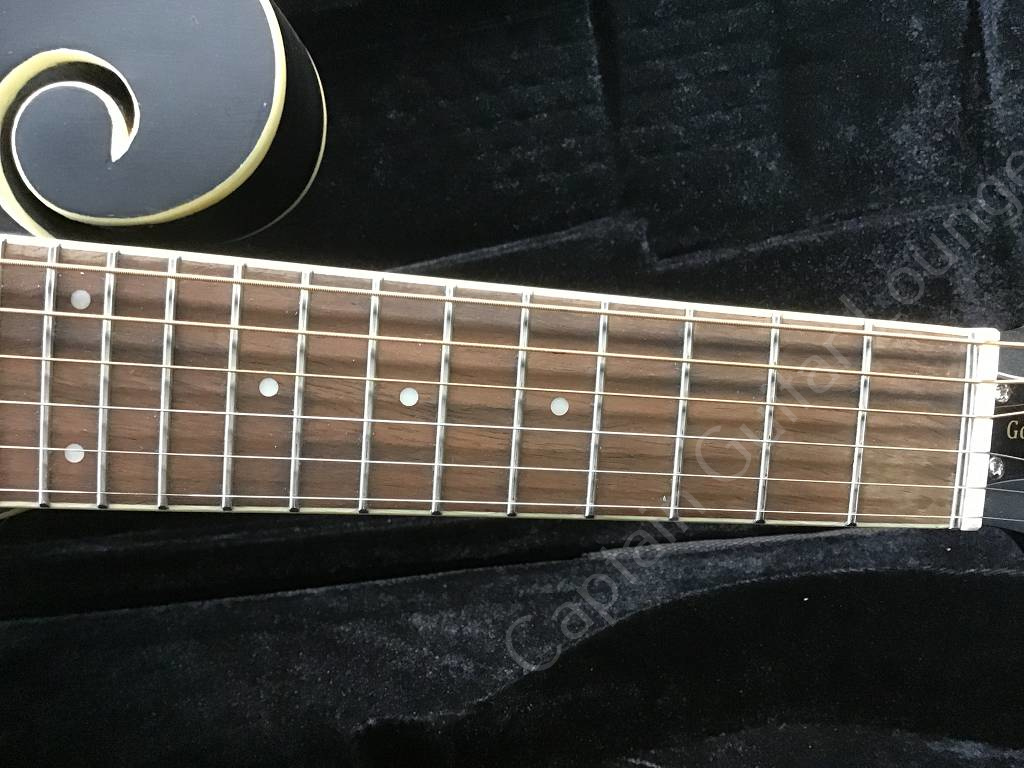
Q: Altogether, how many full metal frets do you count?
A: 12